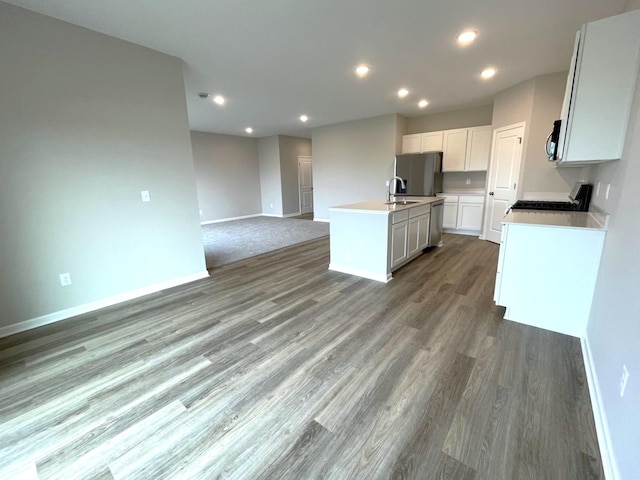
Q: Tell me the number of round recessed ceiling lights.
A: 8